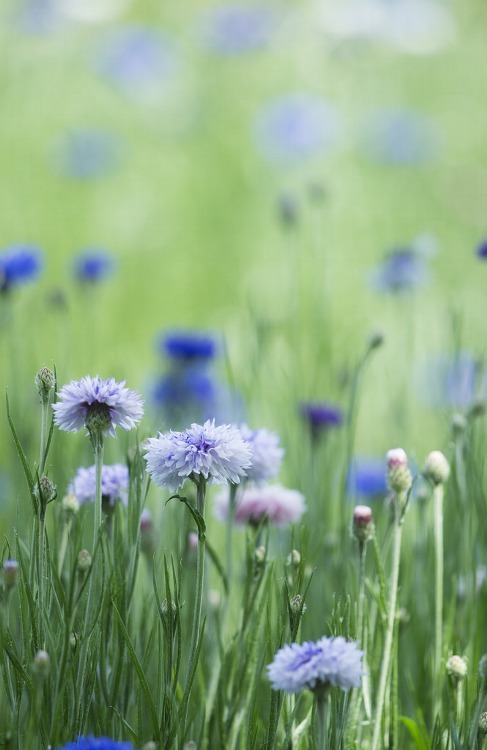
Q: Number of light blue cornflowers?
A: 5